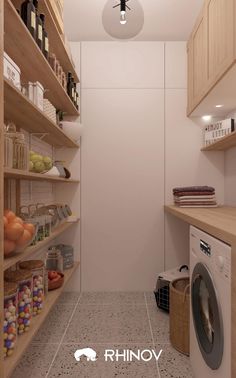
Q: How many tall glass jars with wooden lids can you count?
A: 3